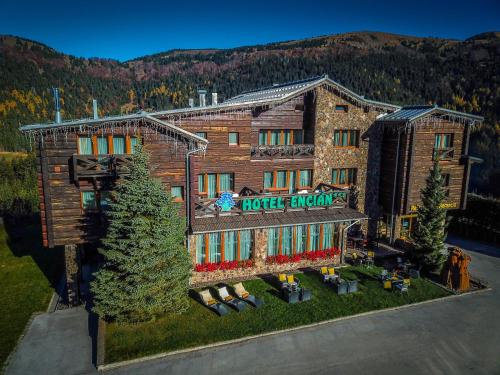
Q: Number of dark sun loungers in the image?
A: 3